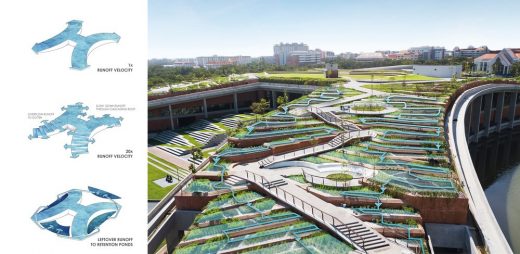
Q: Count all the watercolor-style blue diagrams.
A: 3